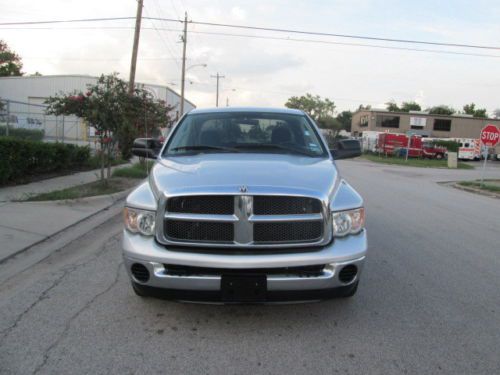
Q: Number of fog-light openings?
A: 2